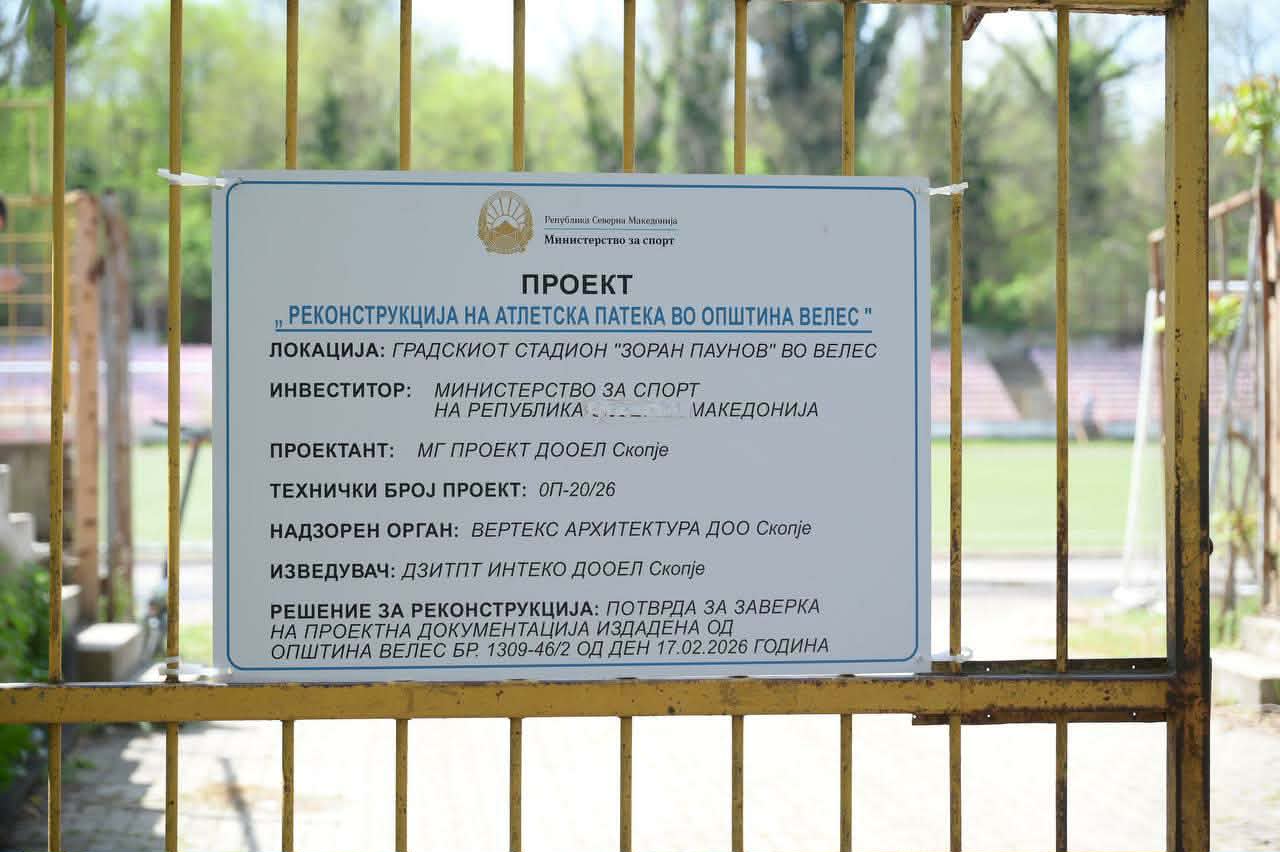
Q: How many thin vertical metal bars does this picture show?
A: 10